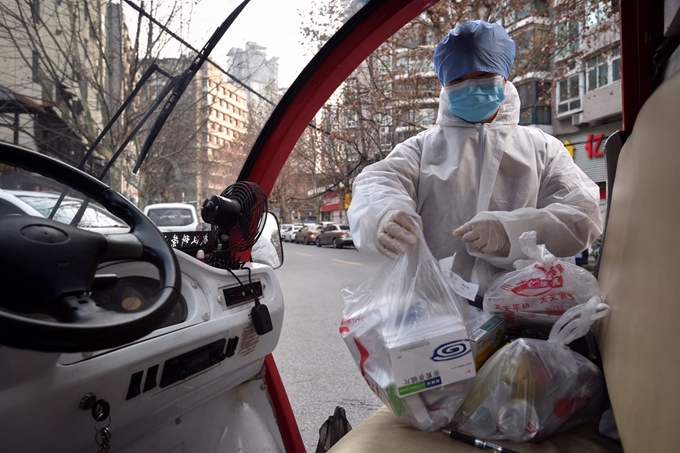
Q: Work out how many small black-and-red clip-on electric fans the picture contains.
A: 1